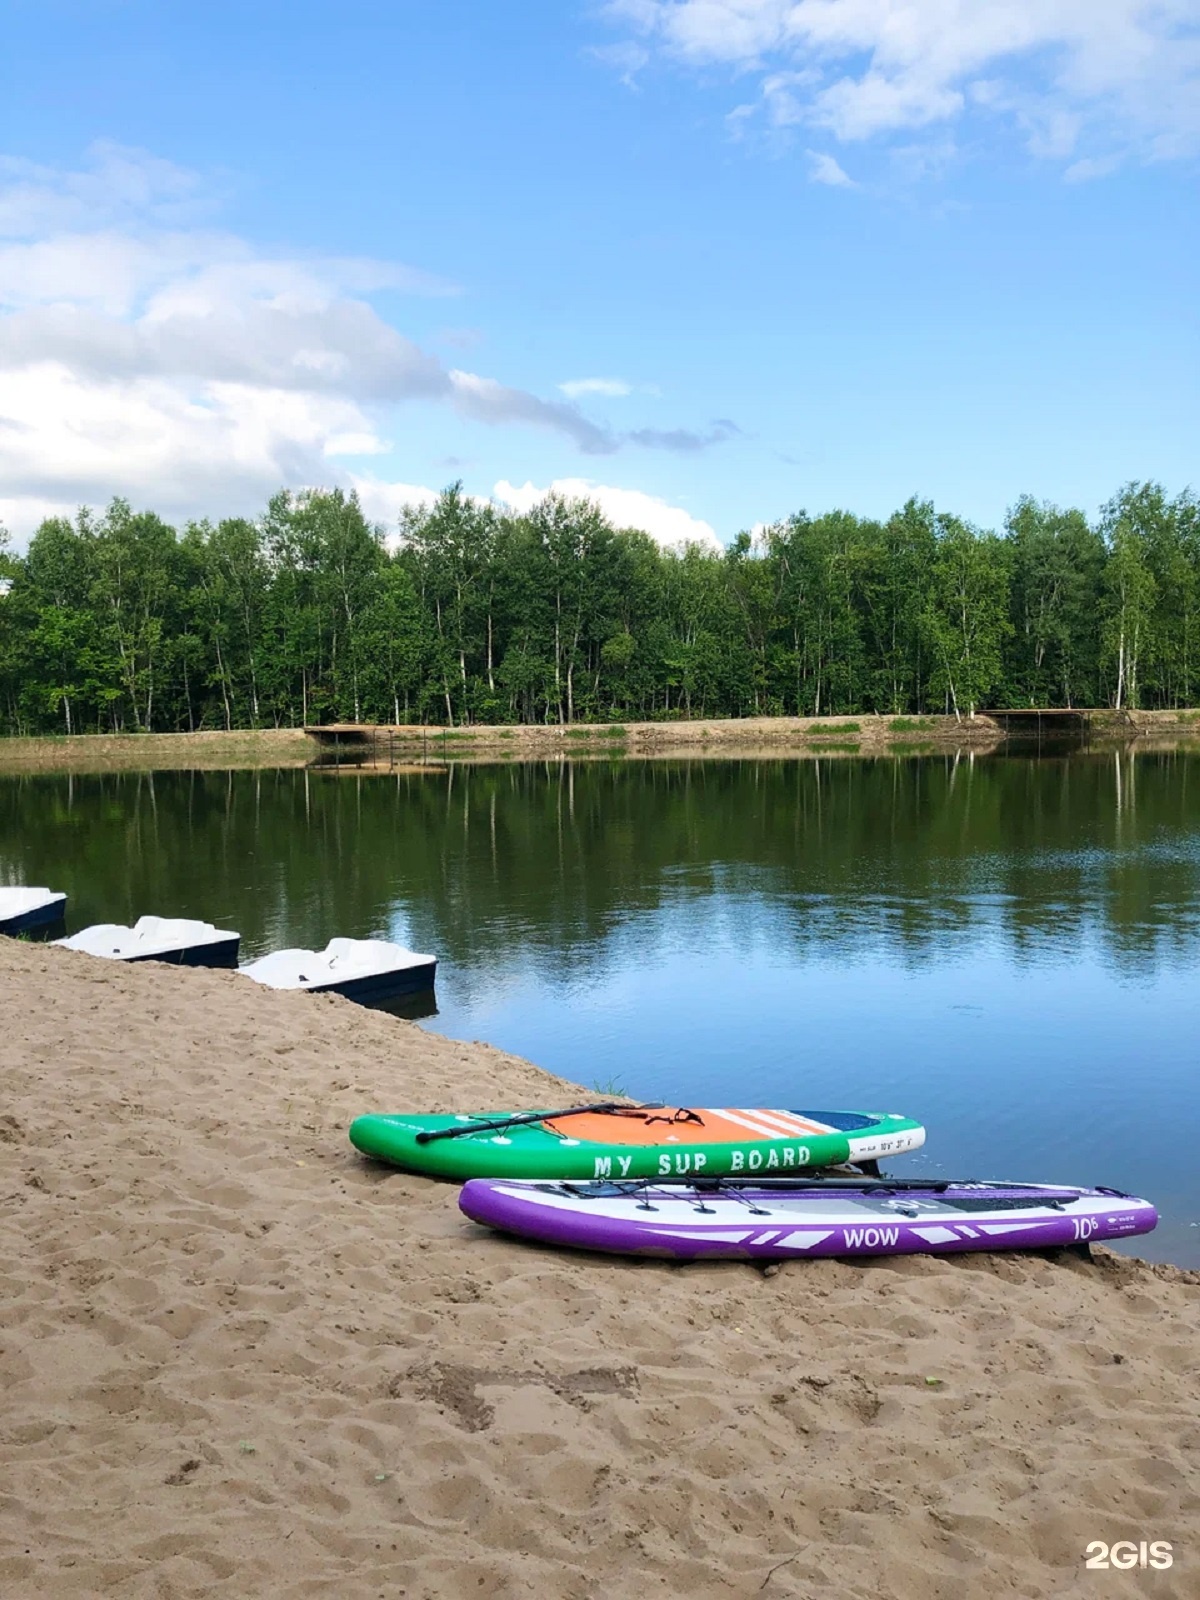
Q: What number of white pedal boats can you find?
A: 3